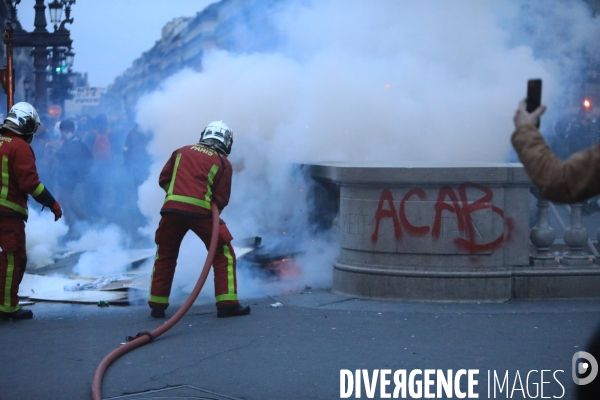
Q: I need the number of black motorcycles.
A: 0